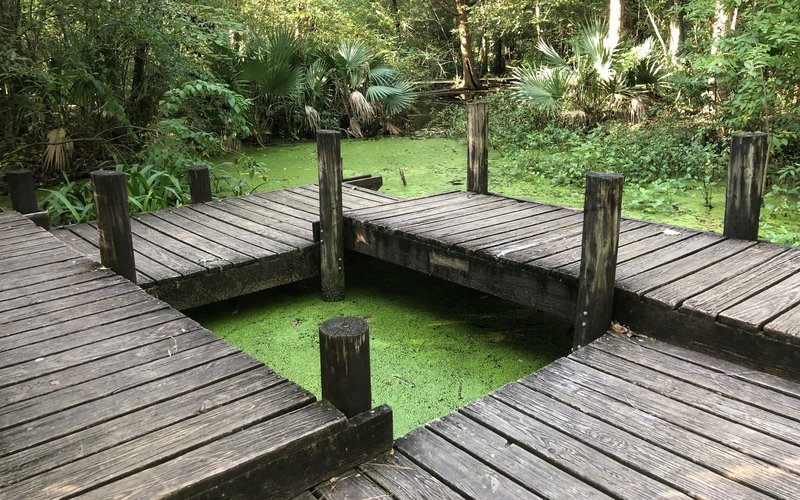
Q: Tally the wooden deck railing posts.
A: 8